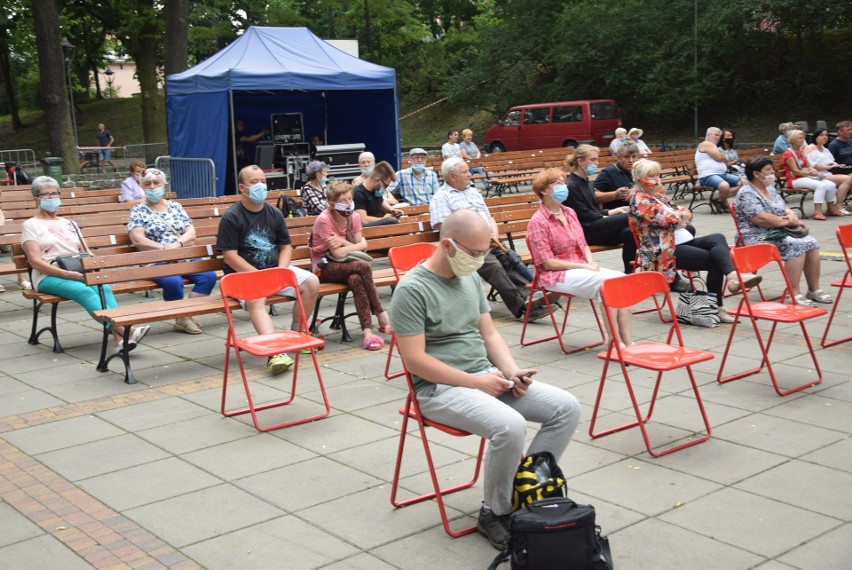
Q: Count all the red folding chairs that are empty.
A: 5